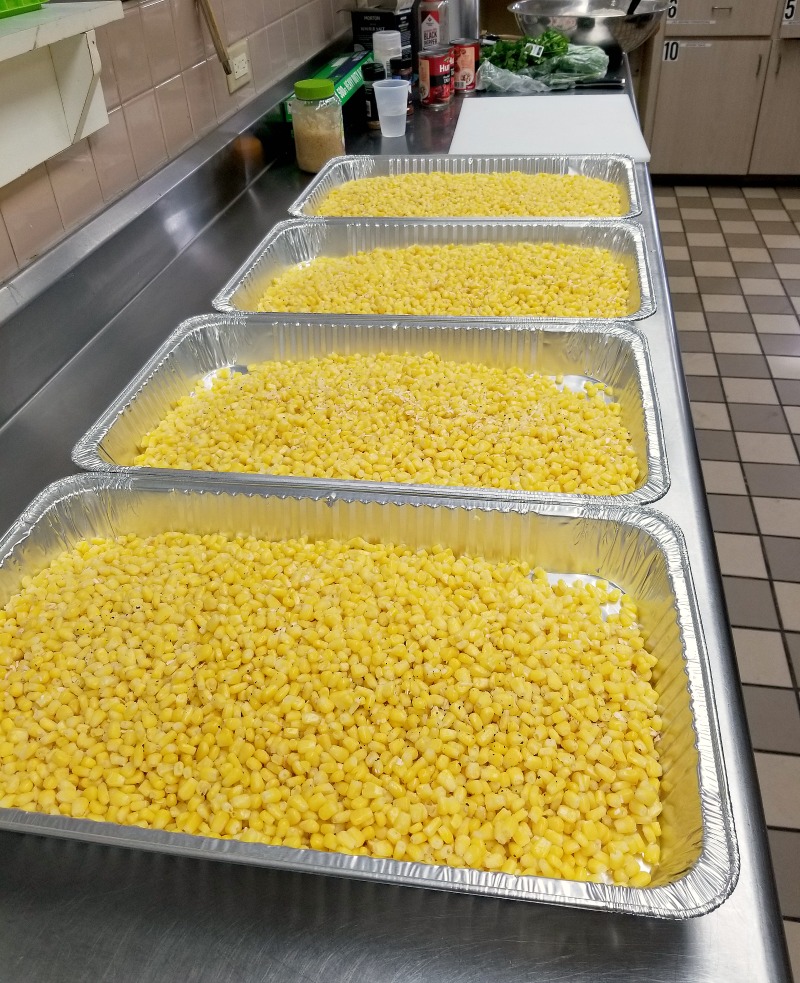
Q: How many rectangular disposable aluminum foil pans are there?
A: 4